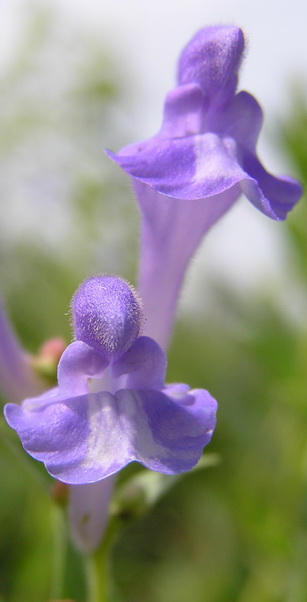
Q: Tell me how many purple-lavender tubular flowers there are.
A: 2